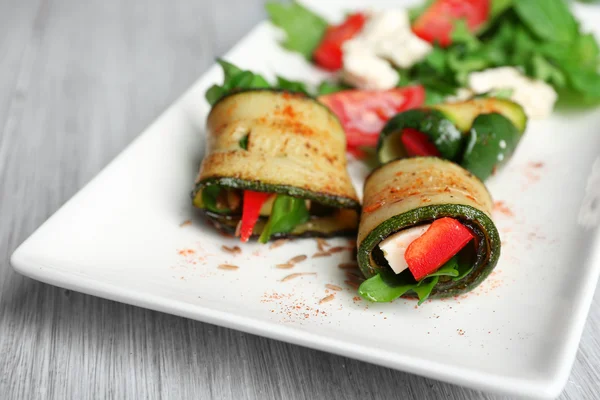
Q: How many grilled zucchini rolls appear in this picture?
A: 3